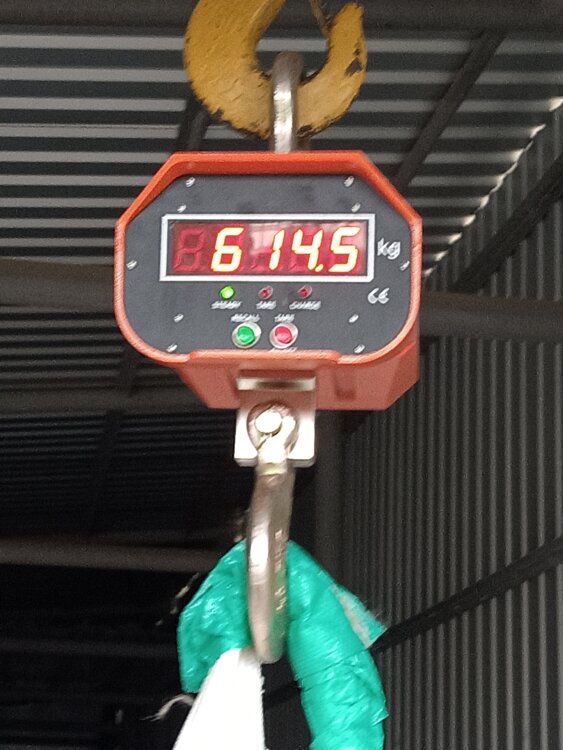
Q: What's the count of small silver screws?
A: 10